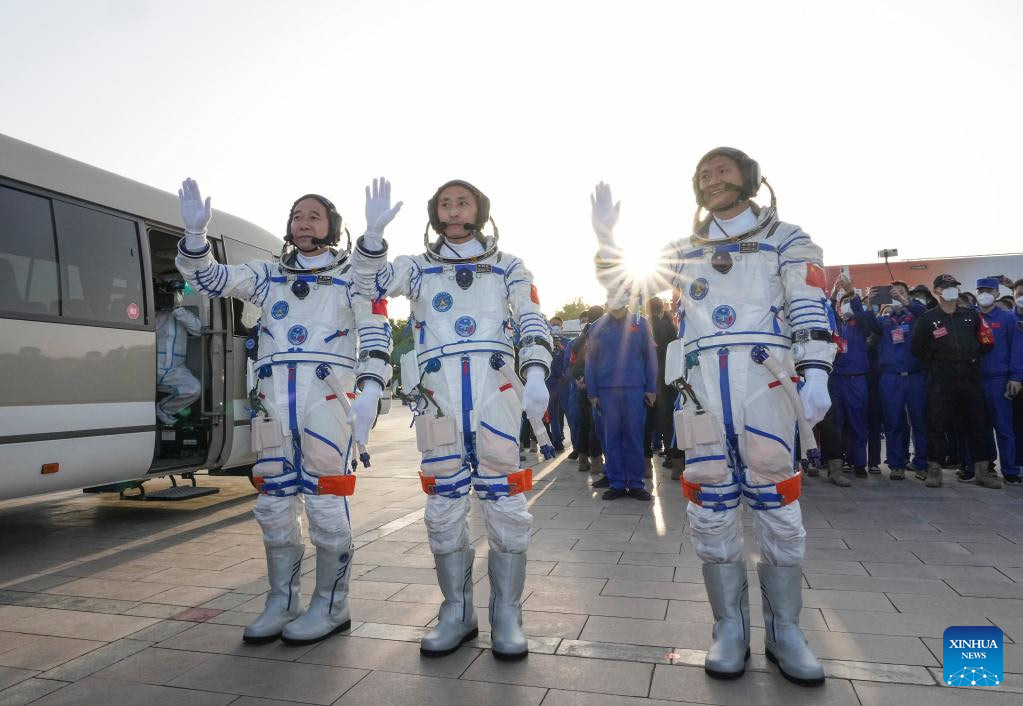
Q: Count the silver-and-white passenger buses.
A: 1